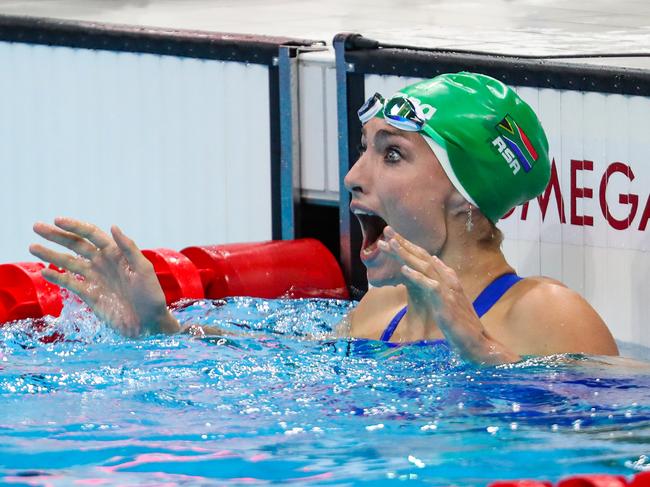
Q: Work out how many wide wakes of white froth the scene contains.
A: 0